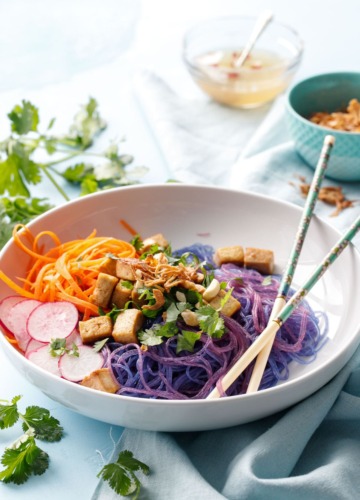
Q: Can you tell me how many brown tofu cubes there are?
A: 11